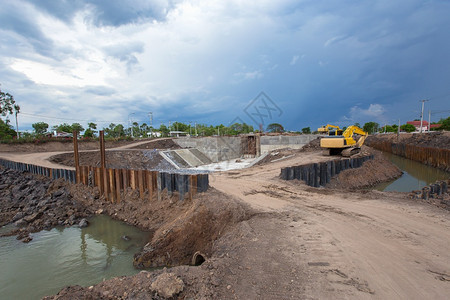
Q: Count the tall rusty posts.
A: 2